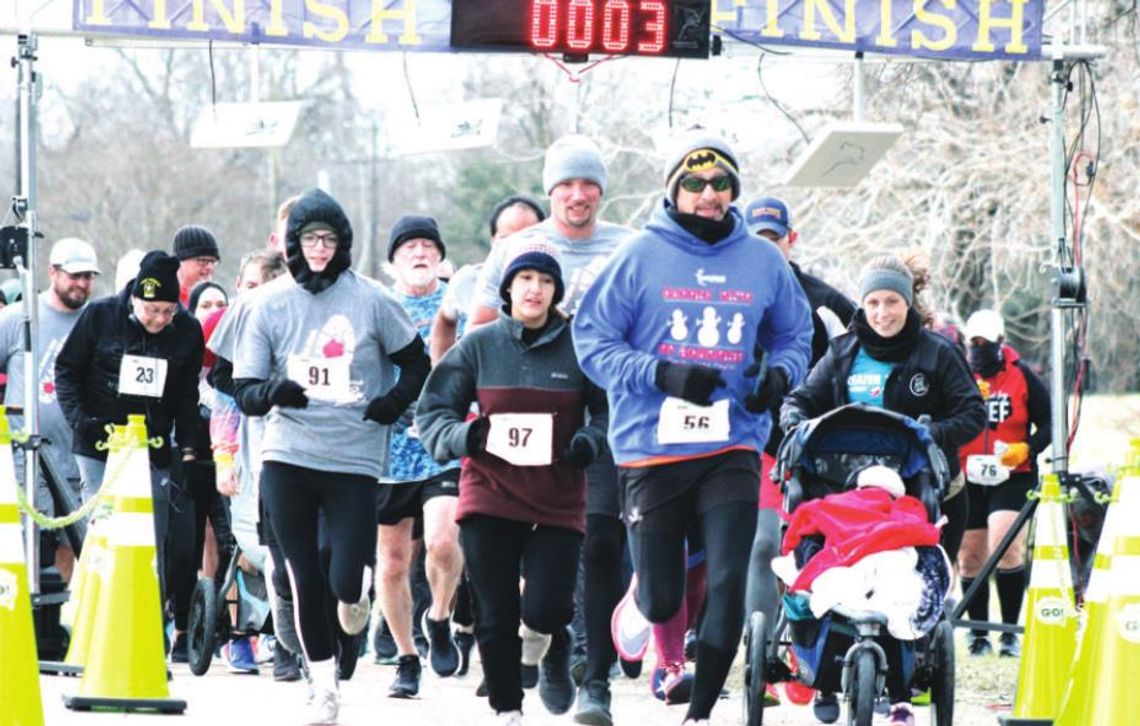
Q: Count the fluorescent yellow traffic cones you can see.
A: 6